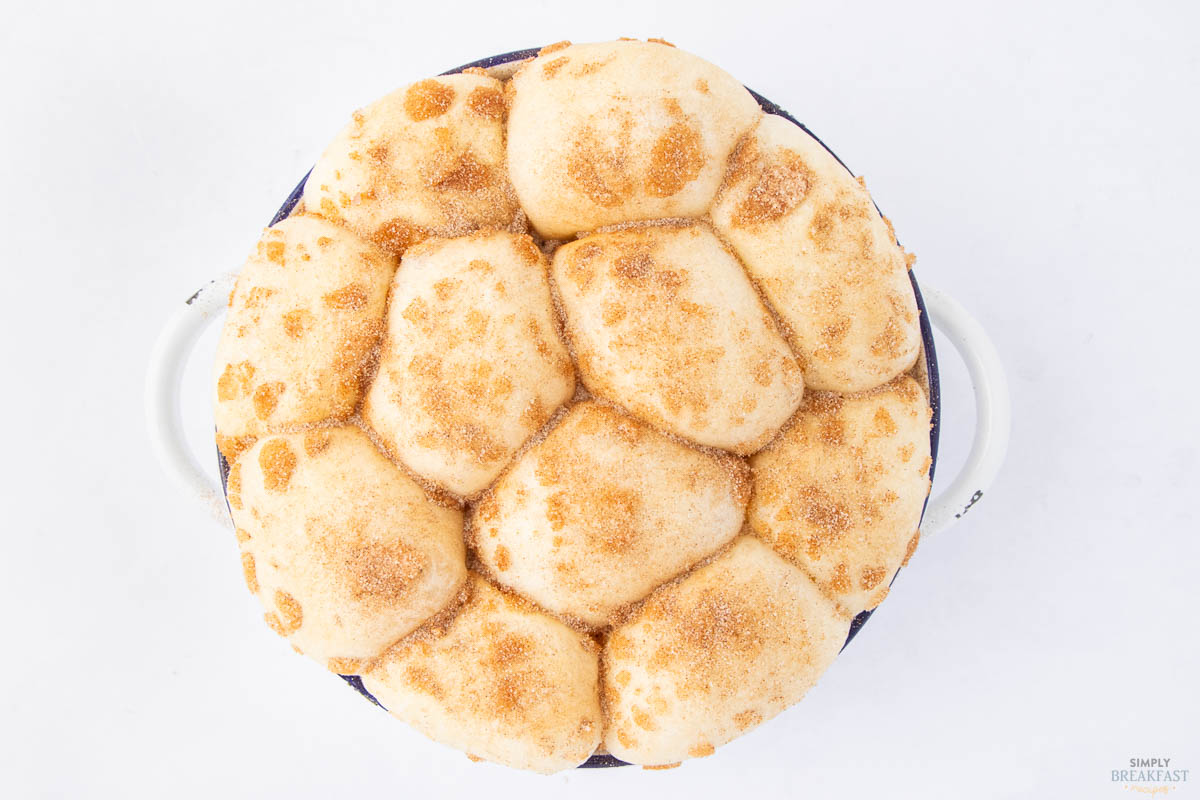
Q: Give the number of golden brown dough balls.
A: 11